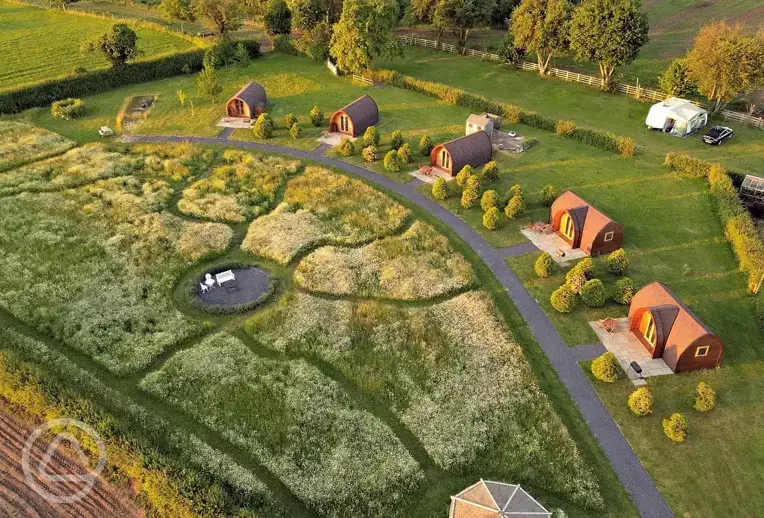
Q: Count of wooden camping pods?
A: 5